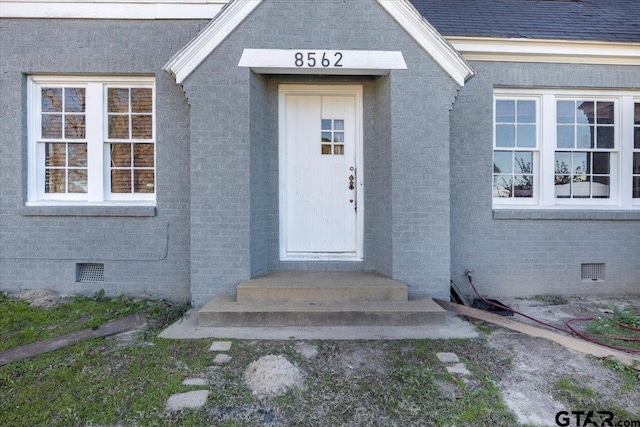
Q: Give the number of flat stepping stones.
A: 6